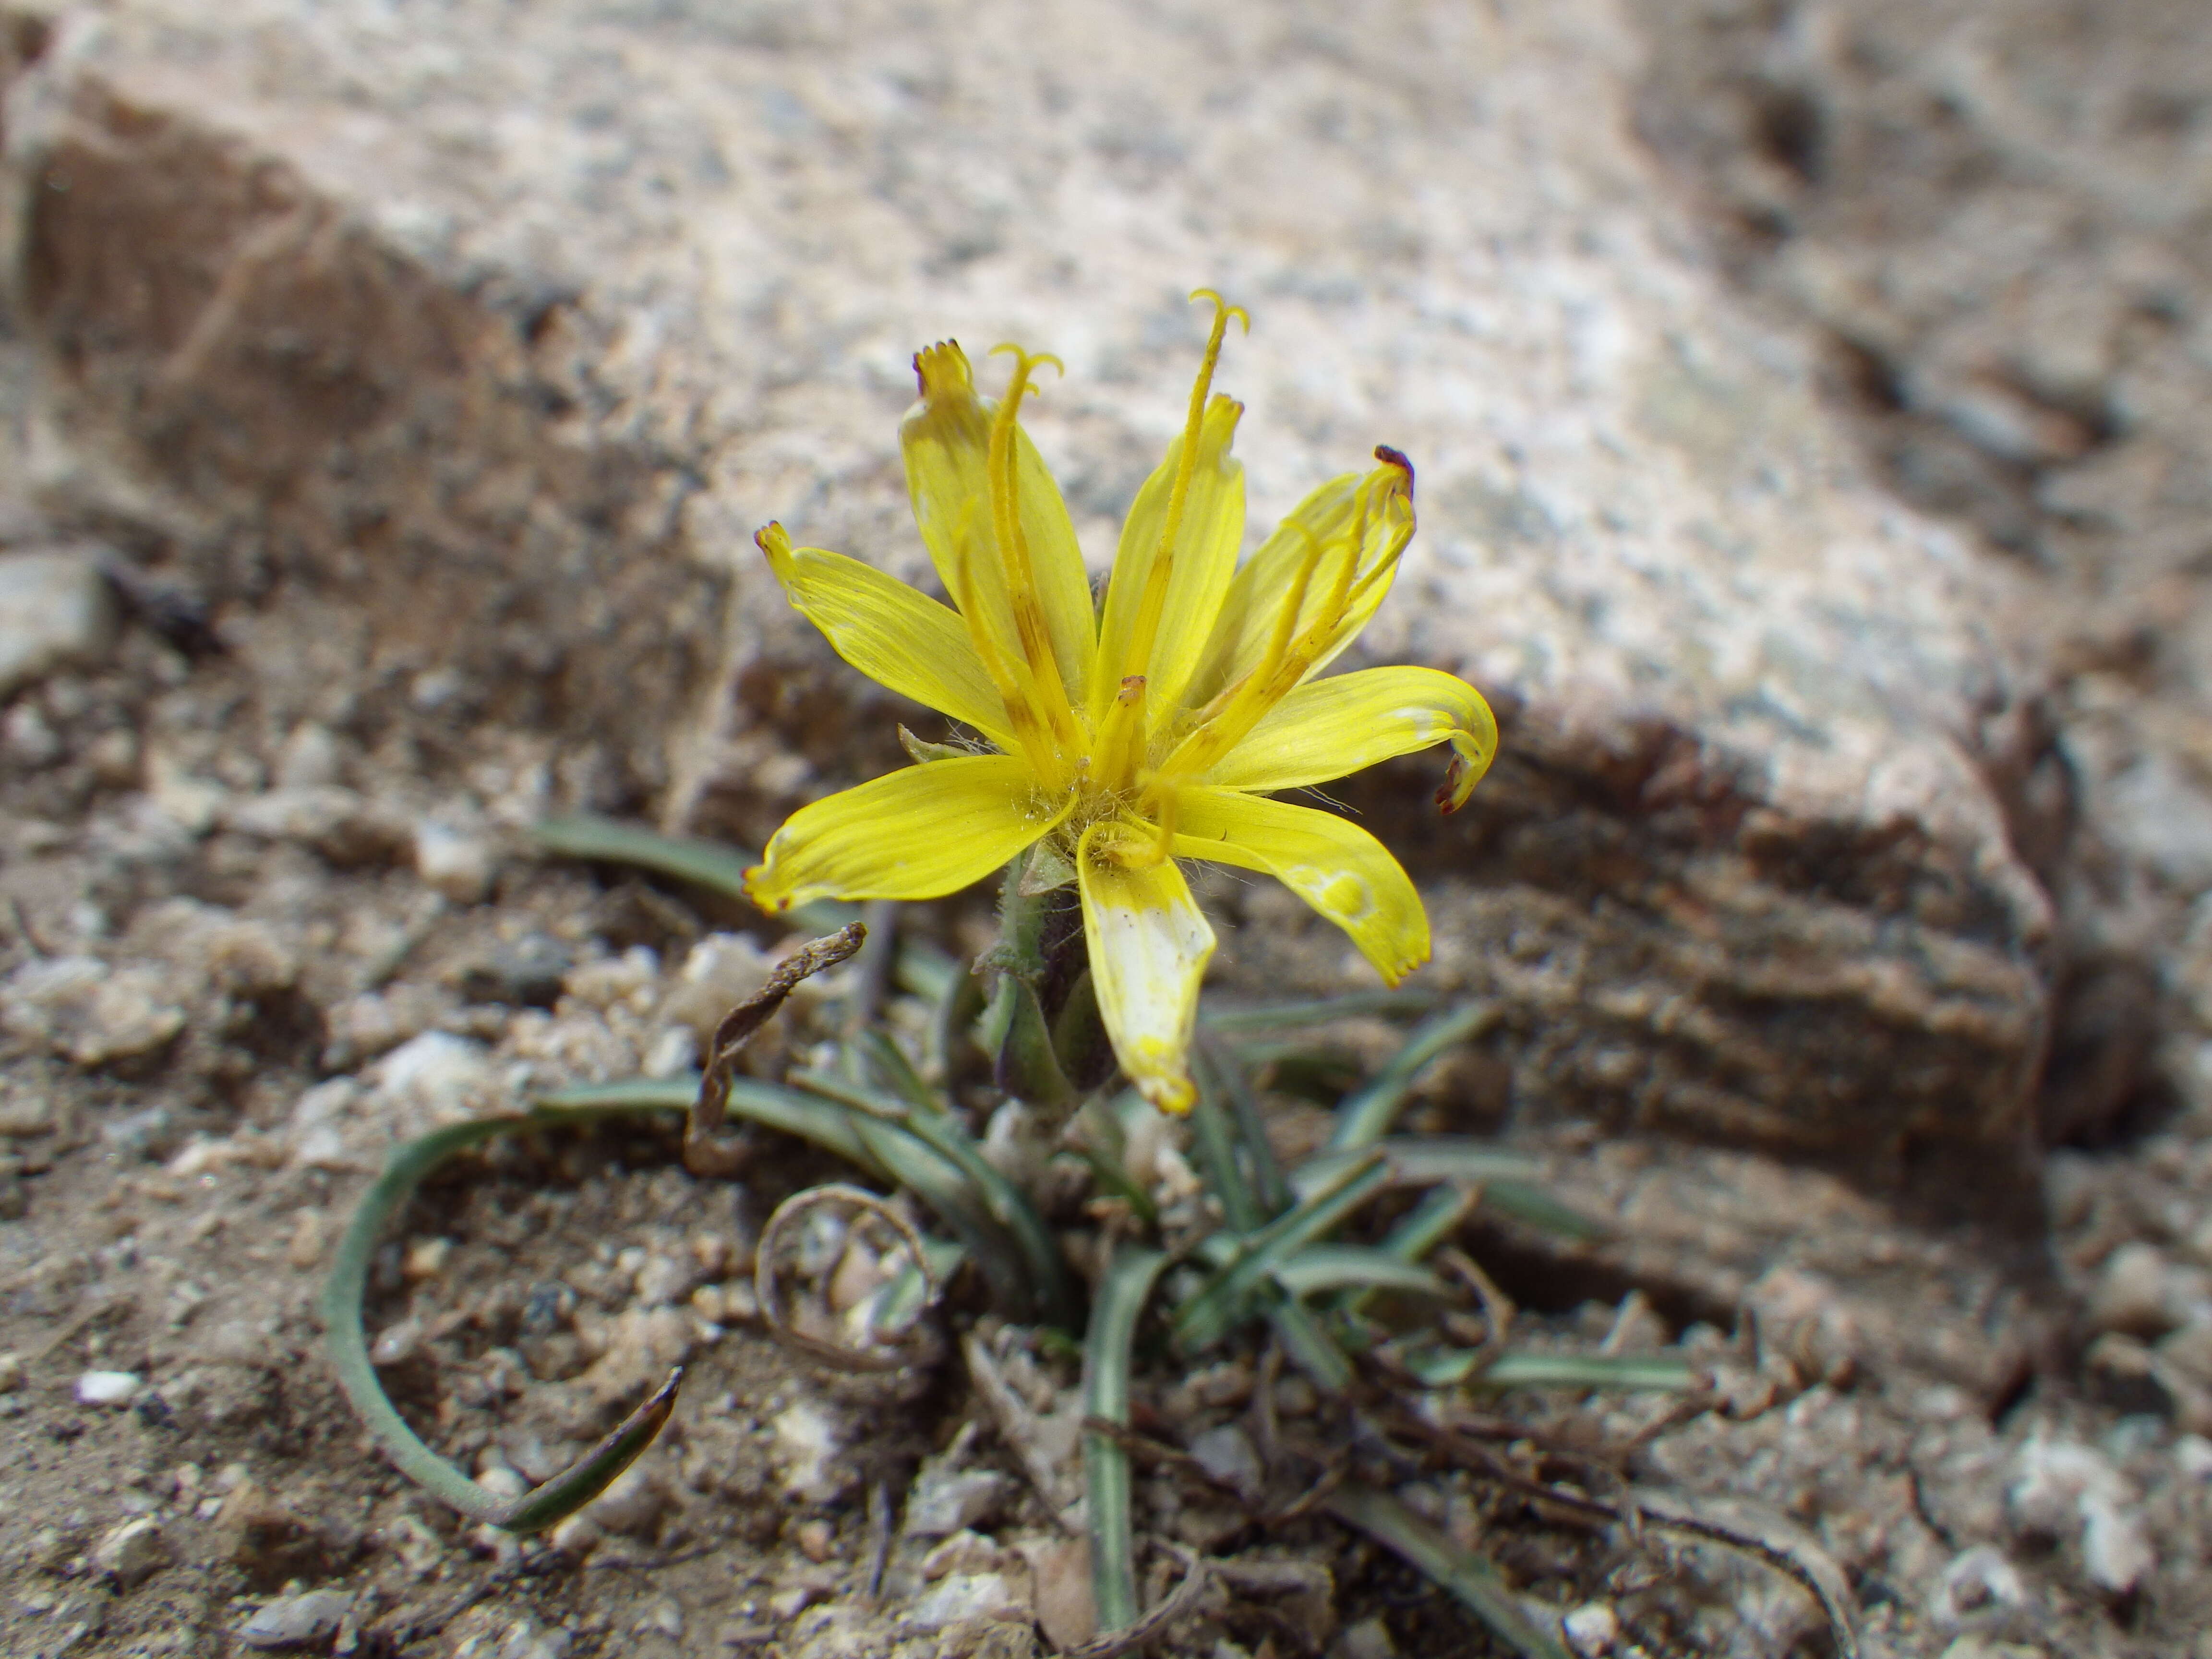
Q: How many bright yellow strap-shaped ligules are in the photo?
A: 8